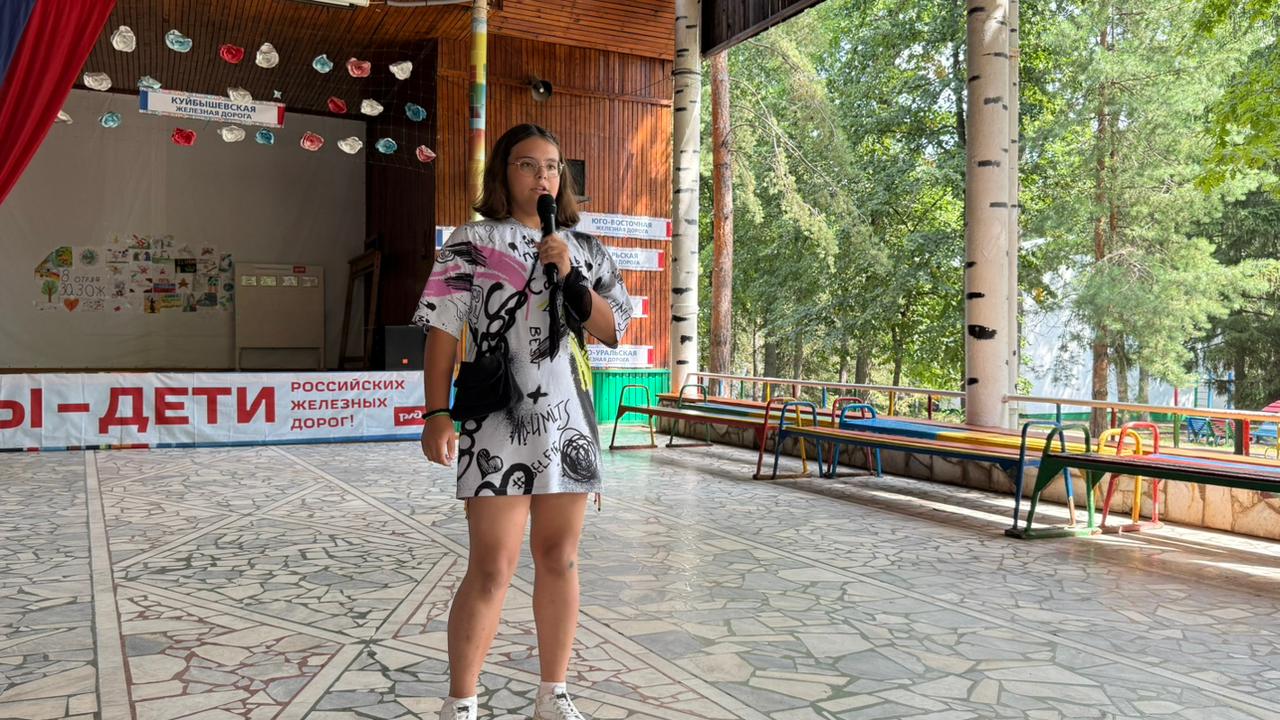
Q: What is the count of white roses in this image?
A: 9